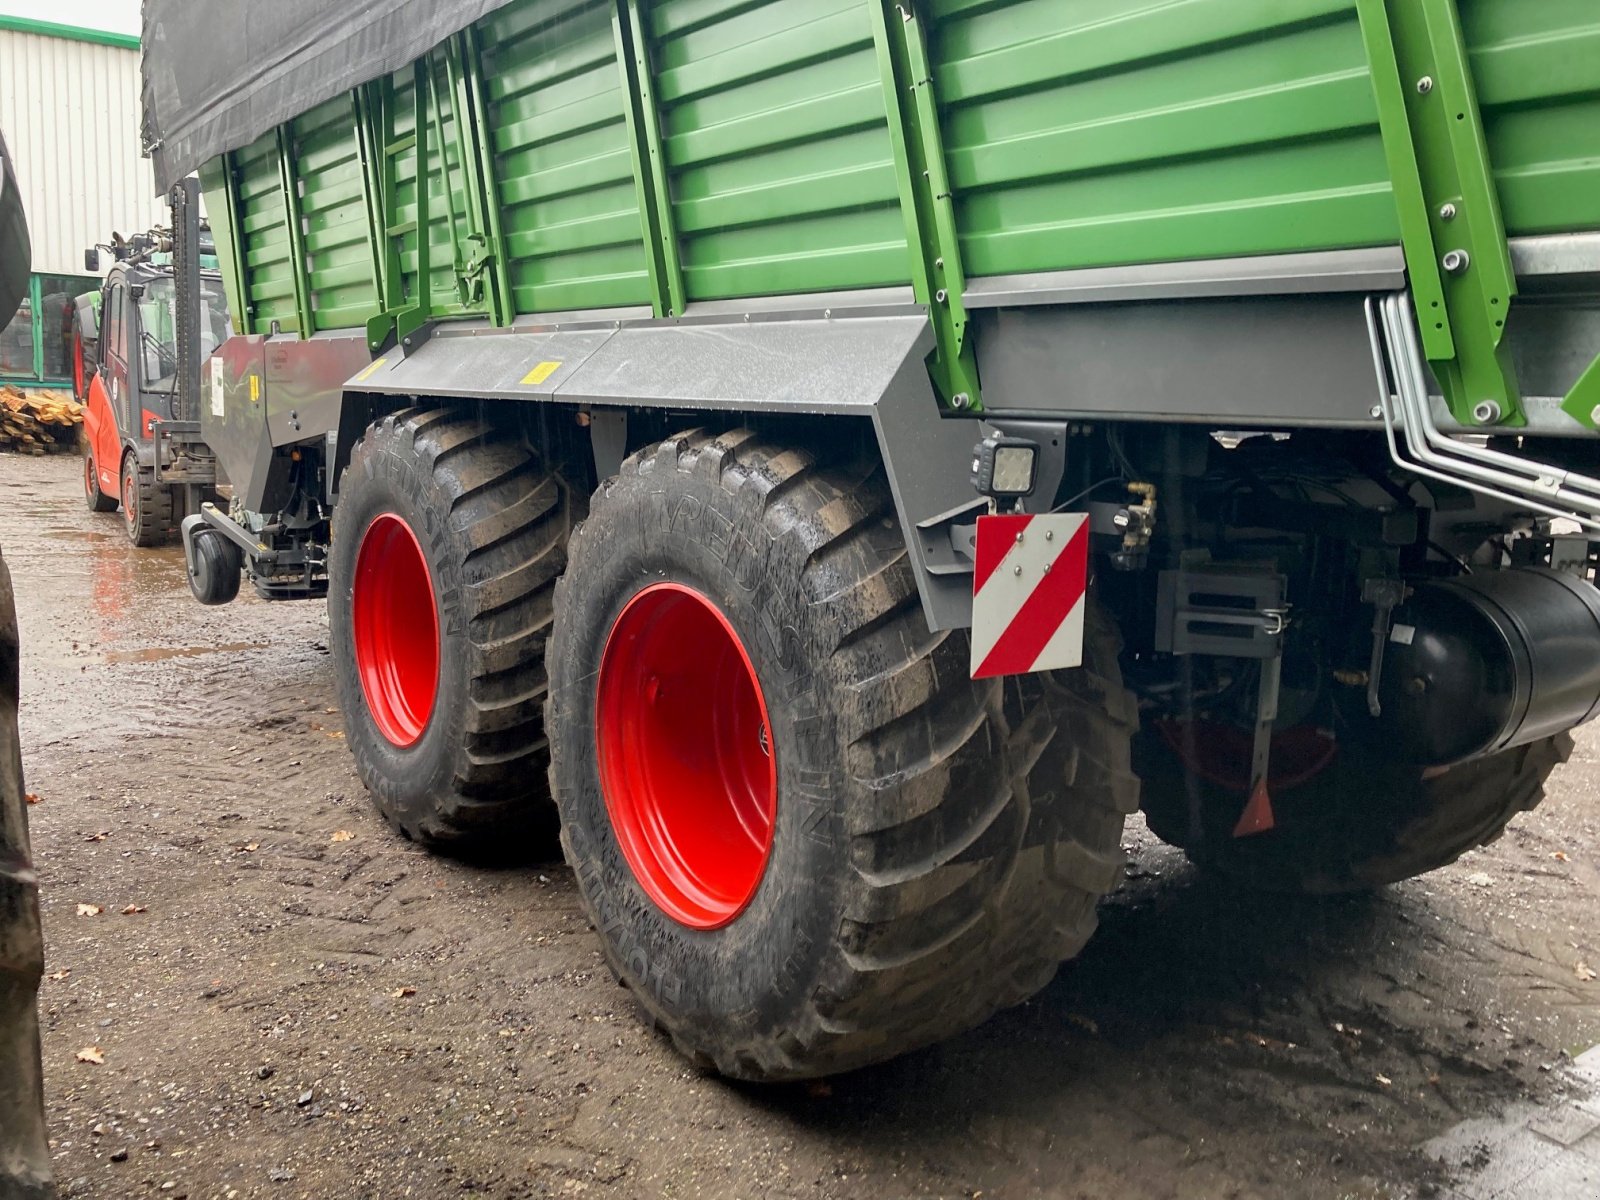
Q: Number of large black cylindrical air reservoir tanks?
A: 1